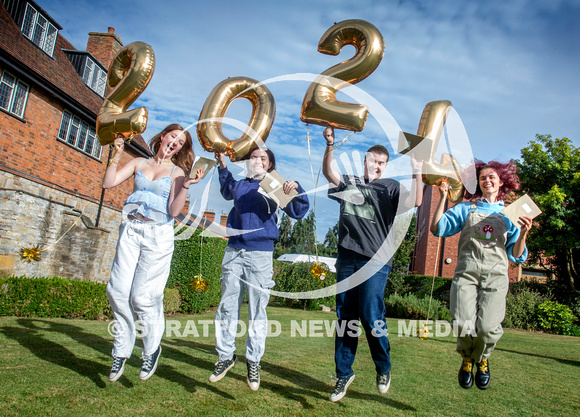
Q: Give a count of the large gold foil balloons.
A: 4